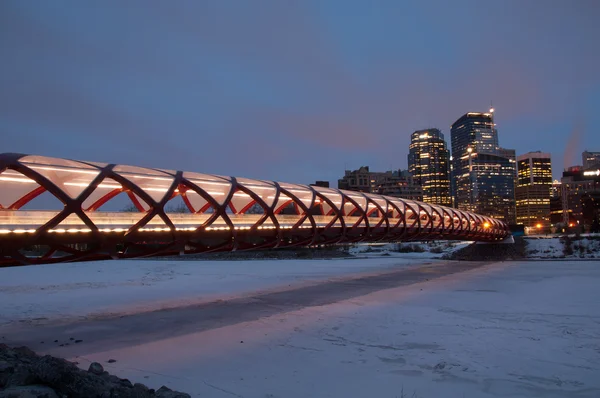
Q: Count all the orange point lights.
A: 3